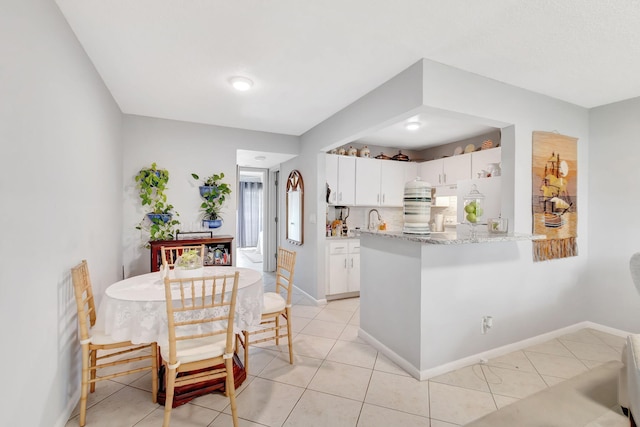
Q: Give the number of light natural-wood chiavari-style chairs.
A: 4